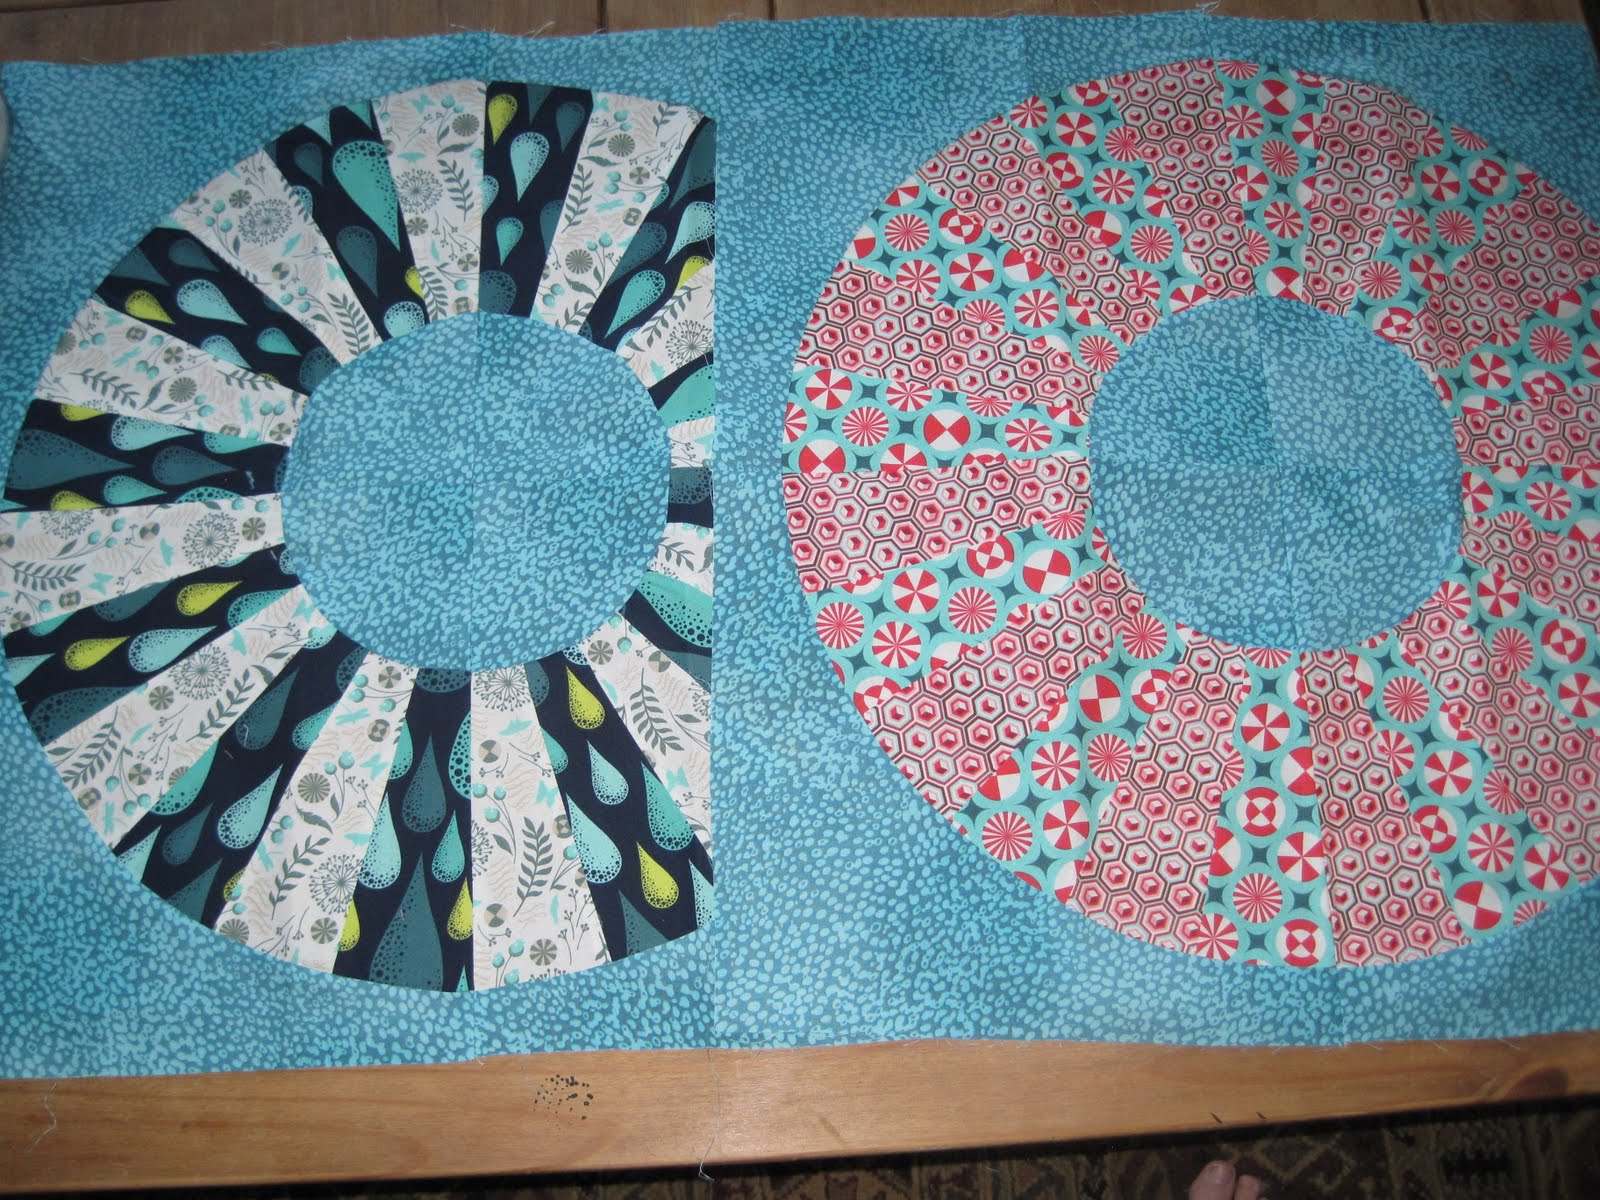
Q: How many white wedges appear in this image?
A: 12